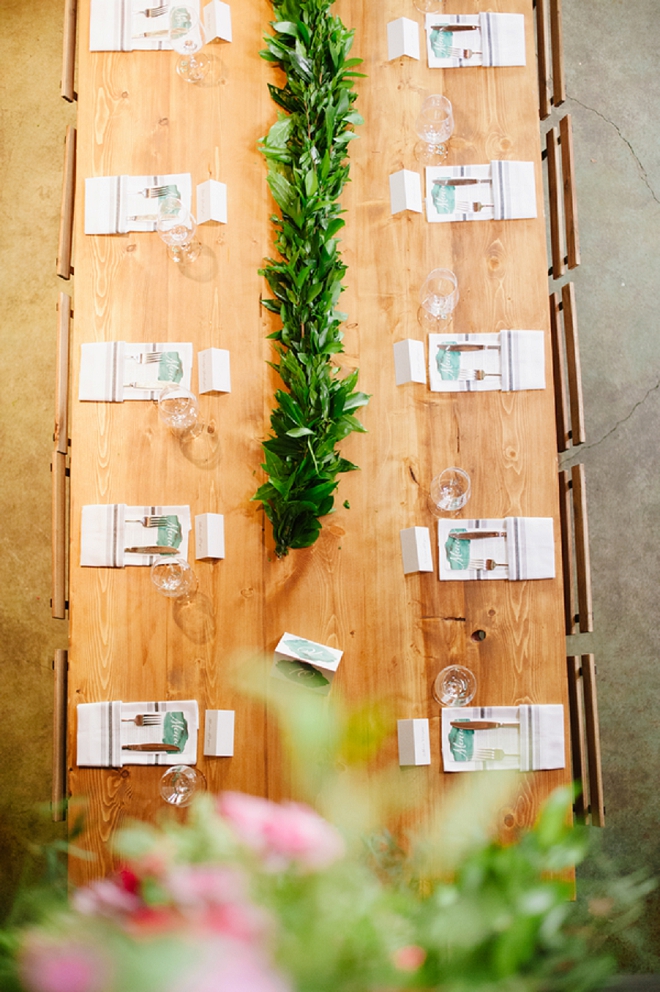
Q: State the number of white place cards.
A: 10